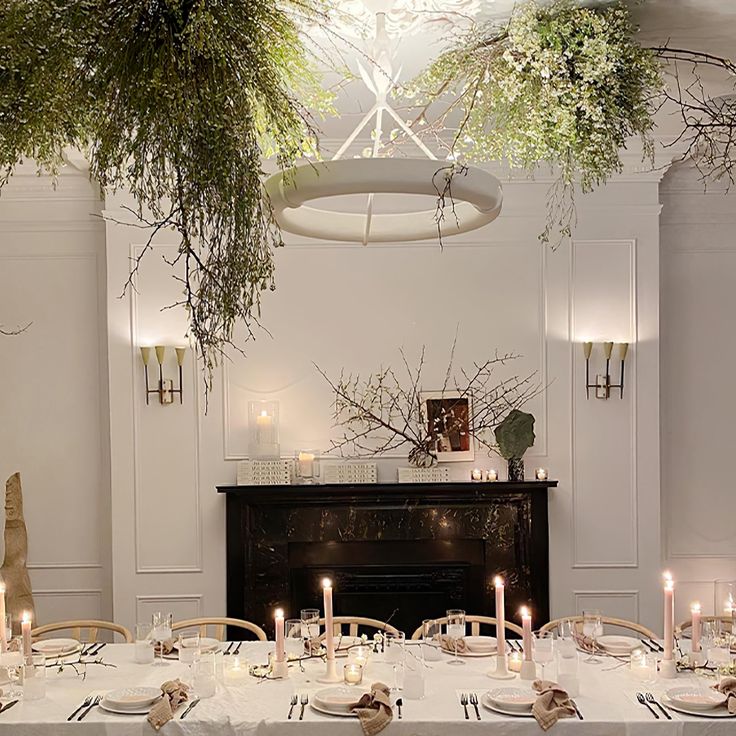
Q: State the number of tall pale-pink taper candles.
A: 8